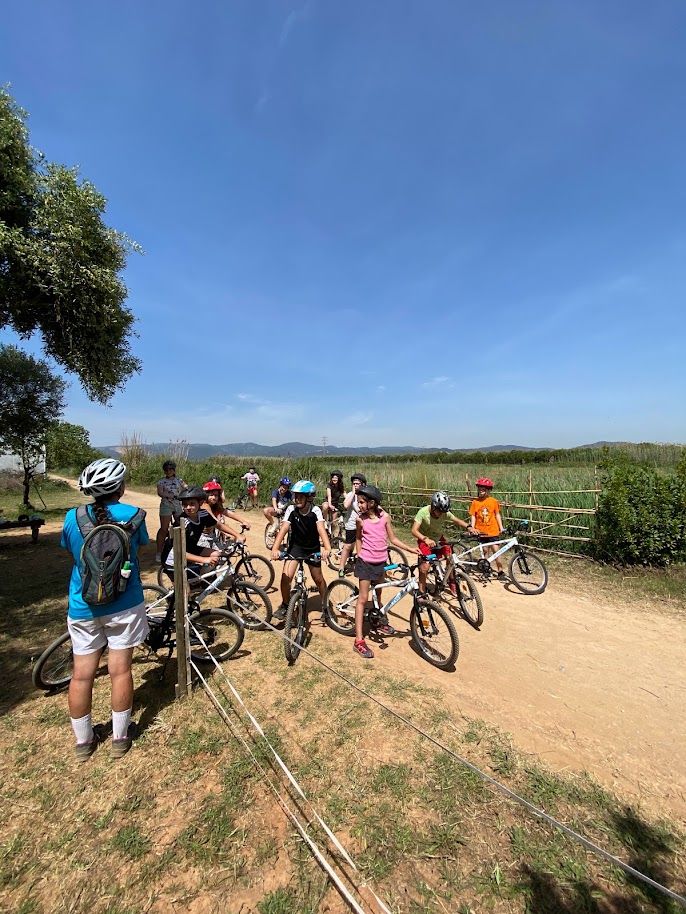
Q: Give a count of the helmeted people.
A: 13